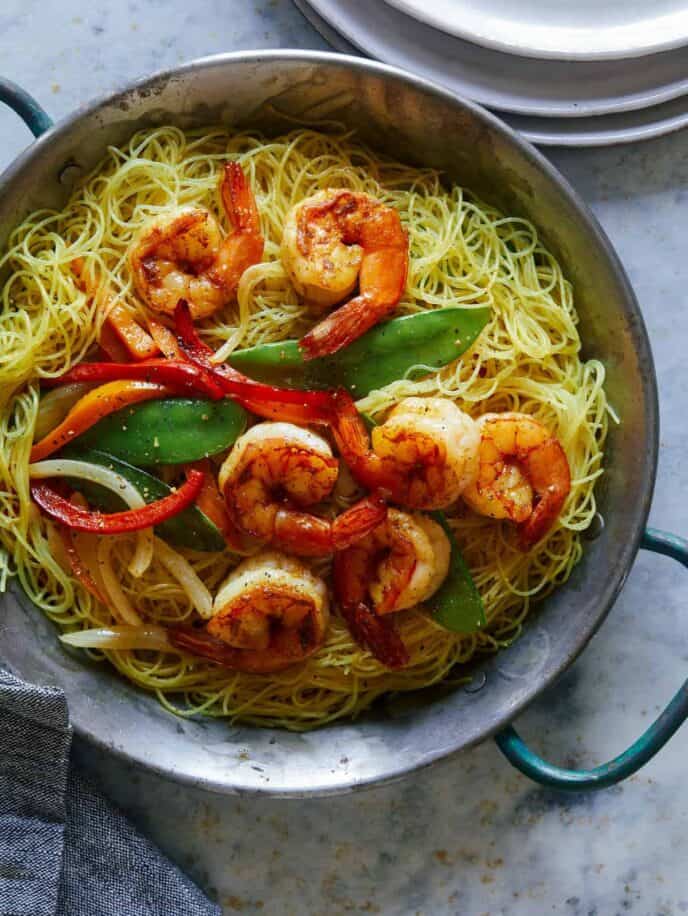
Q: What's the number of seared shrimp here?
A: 7